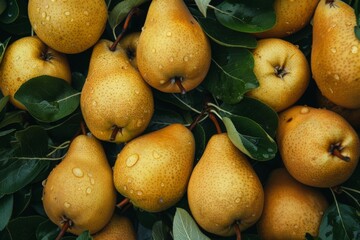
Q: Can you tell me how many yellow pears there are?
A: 14